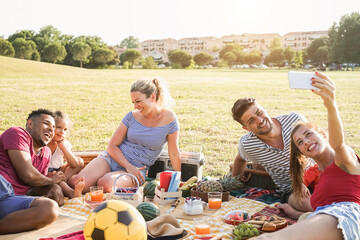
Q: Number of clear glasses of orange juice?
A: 3